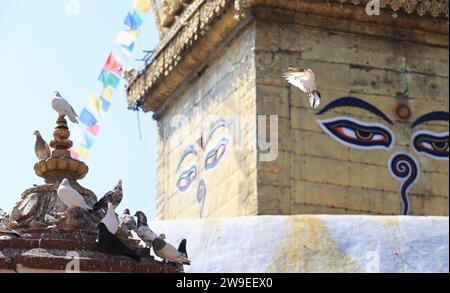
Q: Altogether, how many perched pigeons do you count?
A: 10